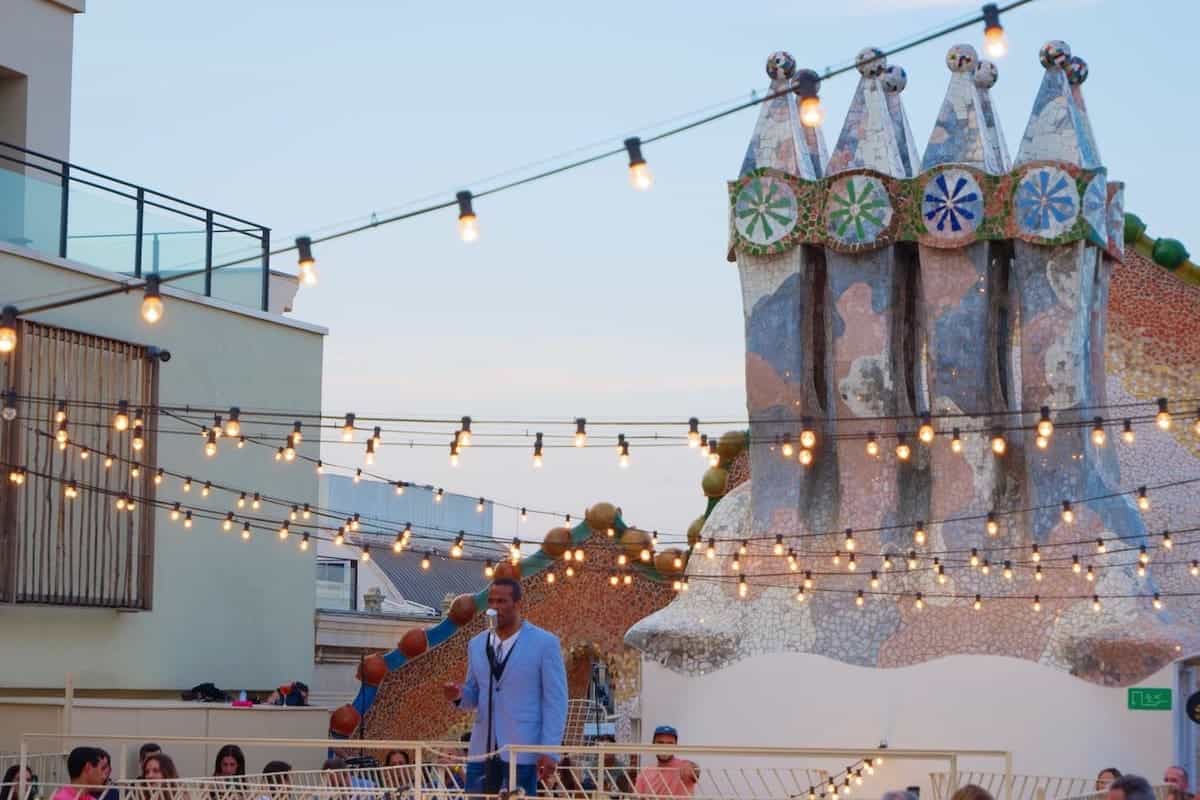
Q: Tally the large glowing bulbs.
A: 7